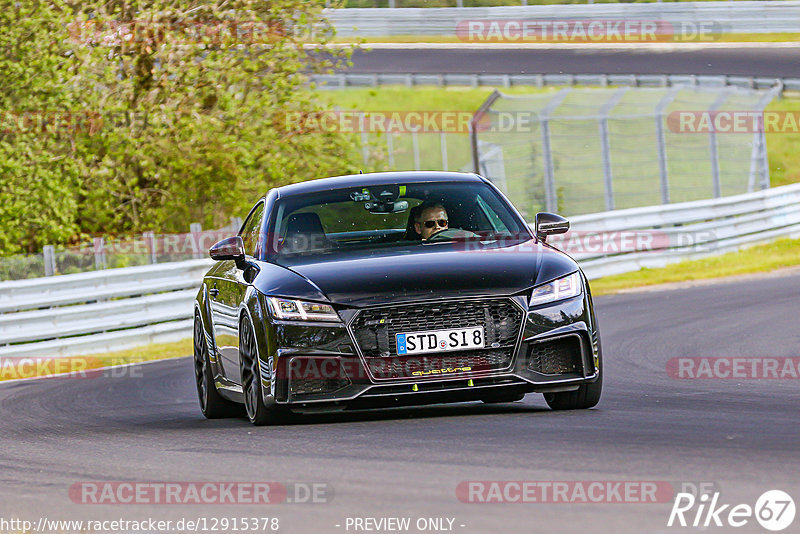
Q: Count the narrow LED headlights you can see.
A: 2